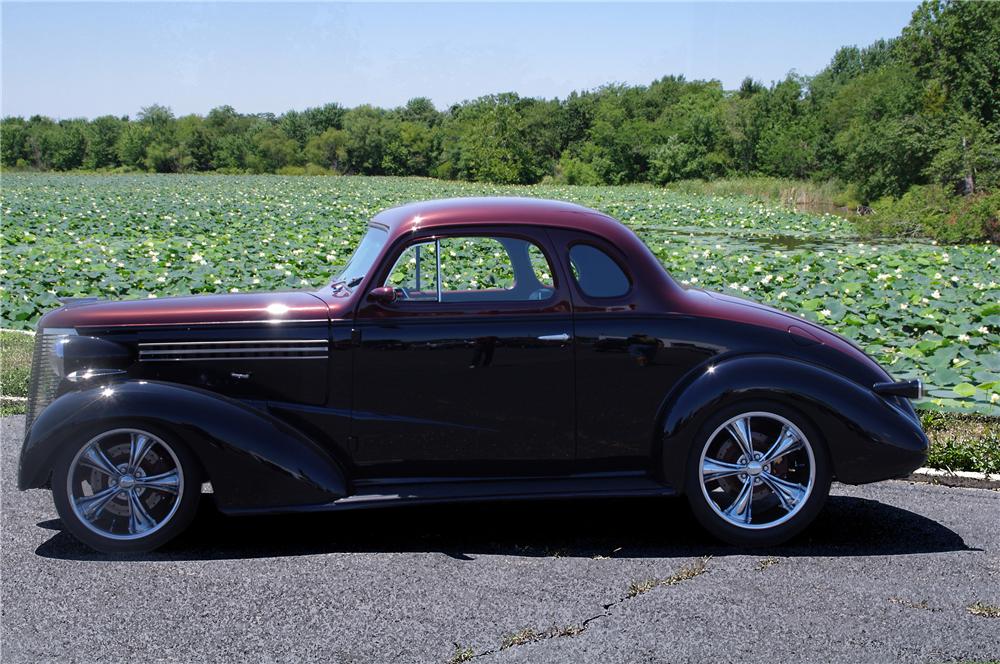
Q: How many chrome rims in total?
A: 2